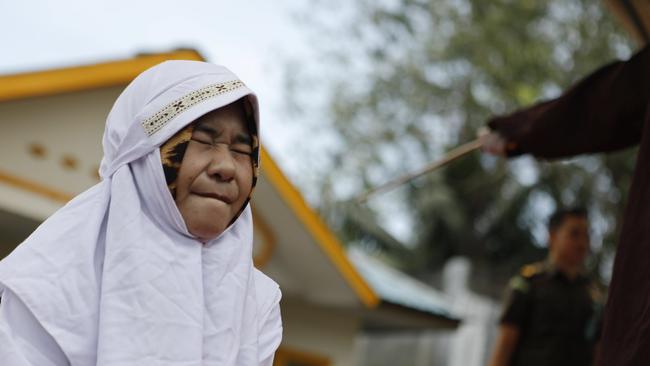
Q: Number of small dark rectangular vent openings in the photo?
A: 3